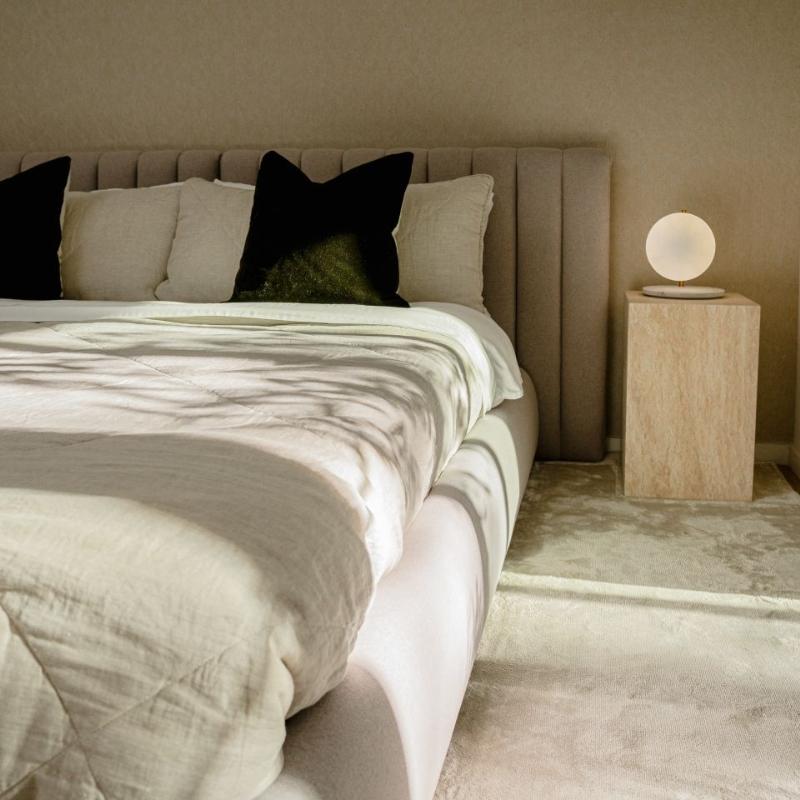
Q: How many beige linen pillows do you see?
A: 3